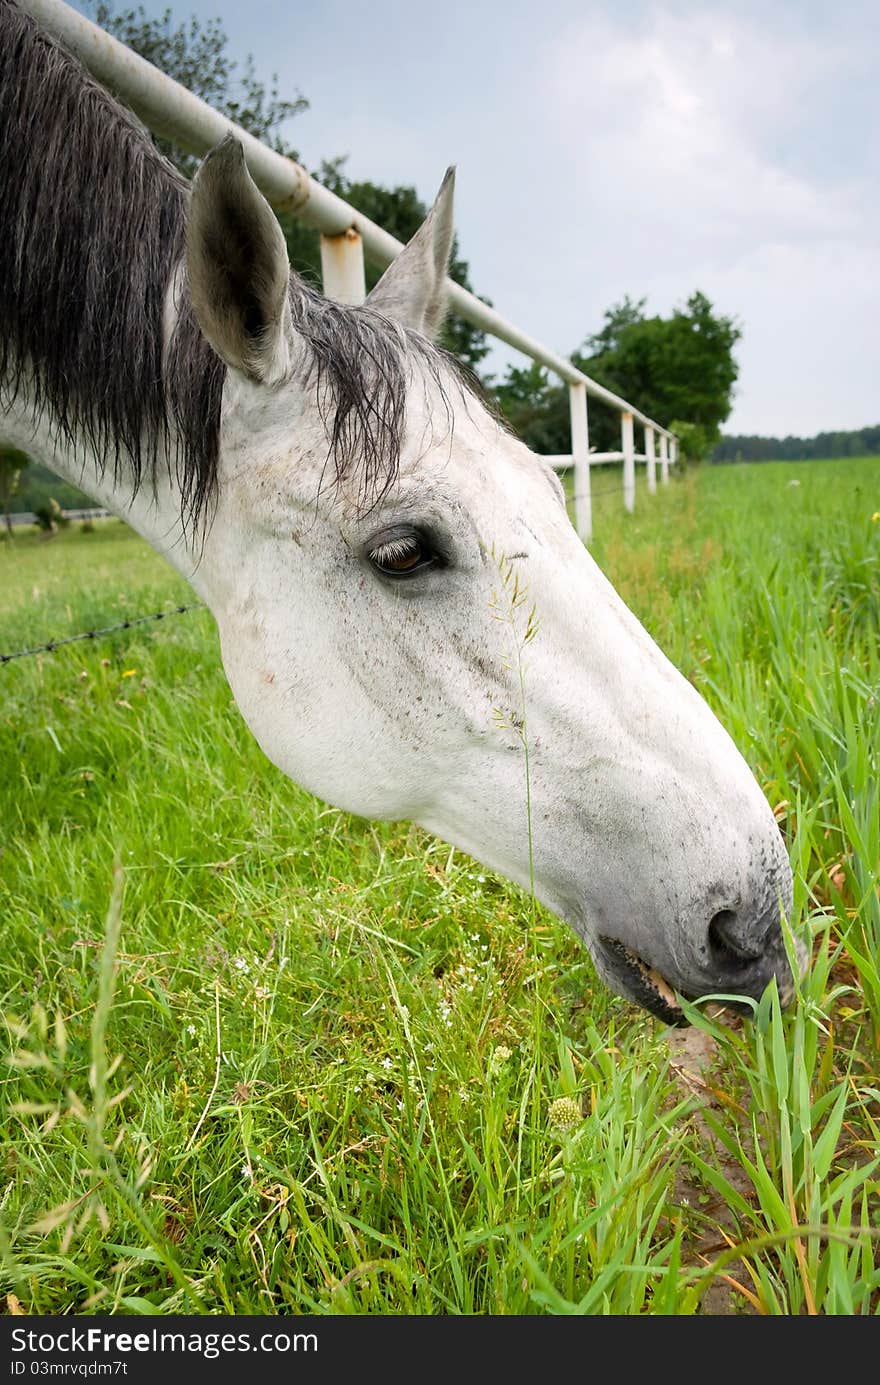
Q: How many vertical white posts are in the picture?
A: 6